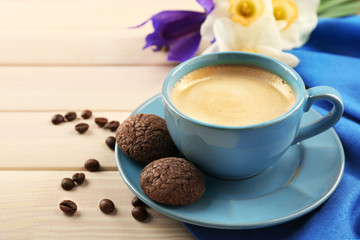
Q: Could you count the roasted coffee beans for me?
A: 14